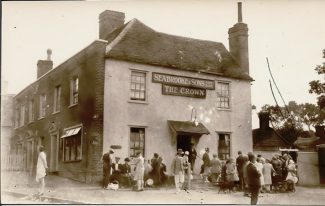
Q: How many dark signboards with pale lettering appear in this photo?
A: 2